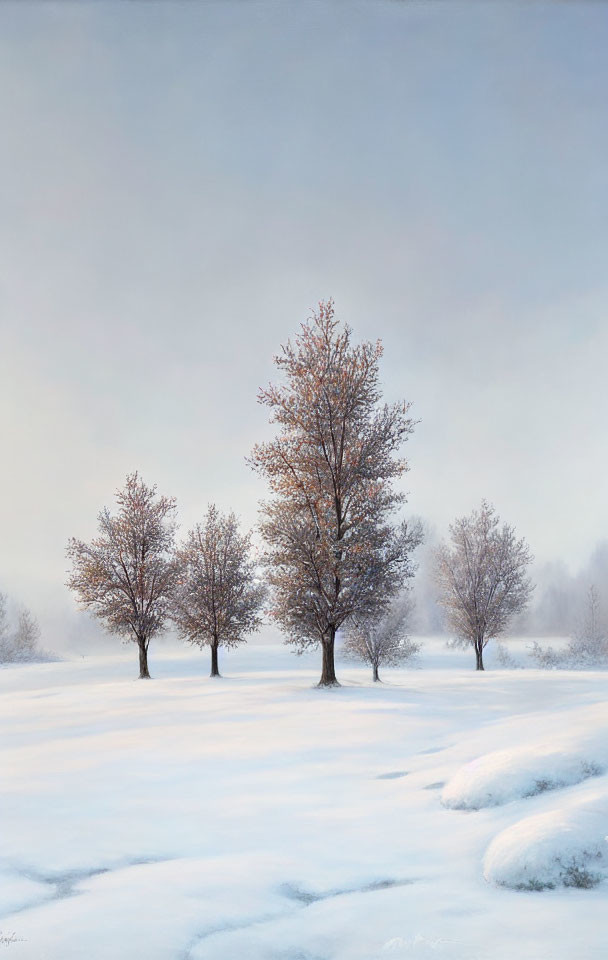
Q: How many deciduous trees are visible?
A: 5